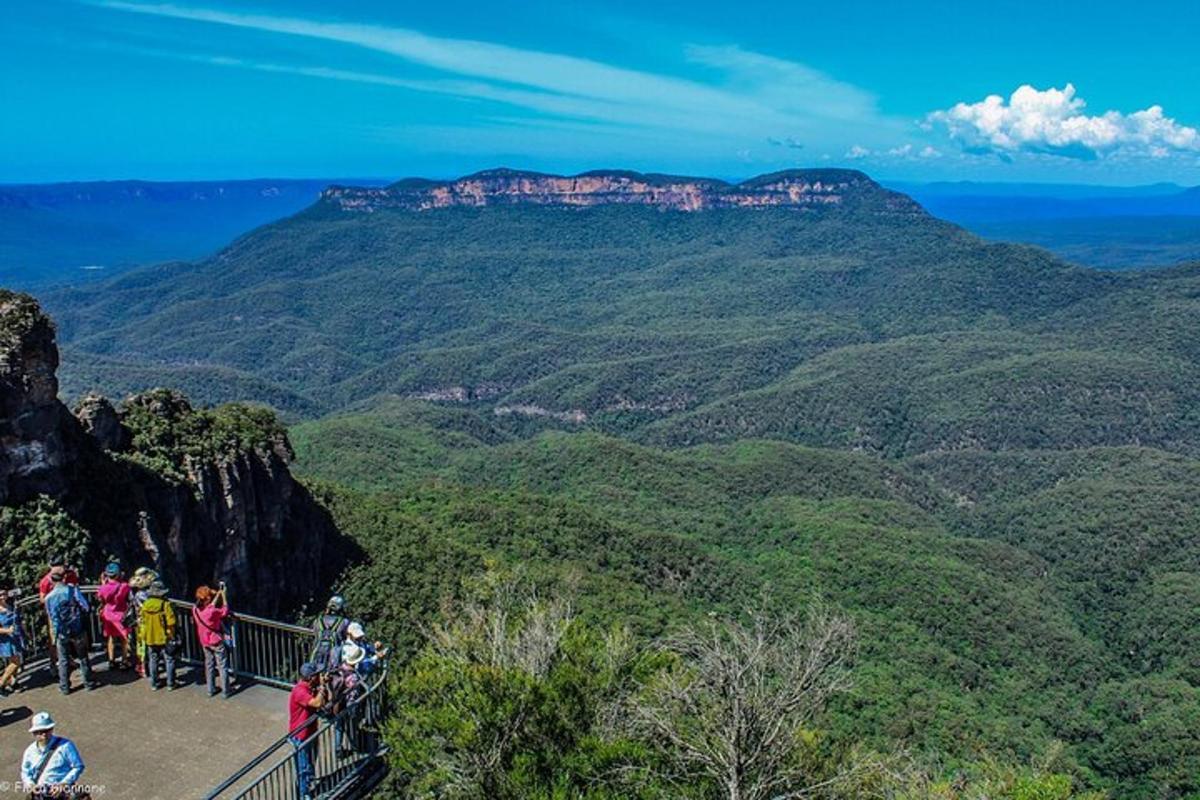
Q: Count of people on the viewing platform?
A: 12